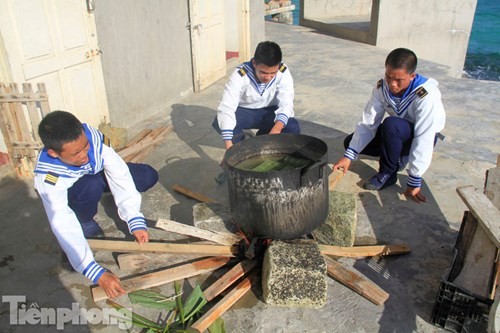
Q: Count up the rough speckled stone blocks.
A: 3